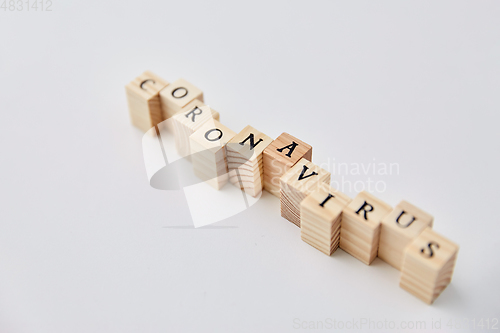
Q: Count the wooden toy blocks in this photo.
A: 11